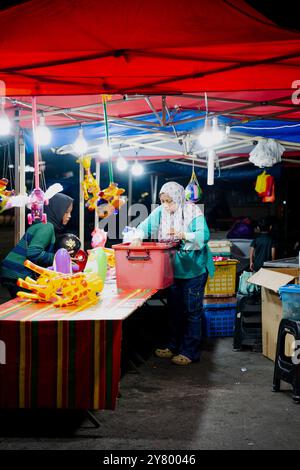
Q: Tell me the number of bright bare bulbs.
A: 8